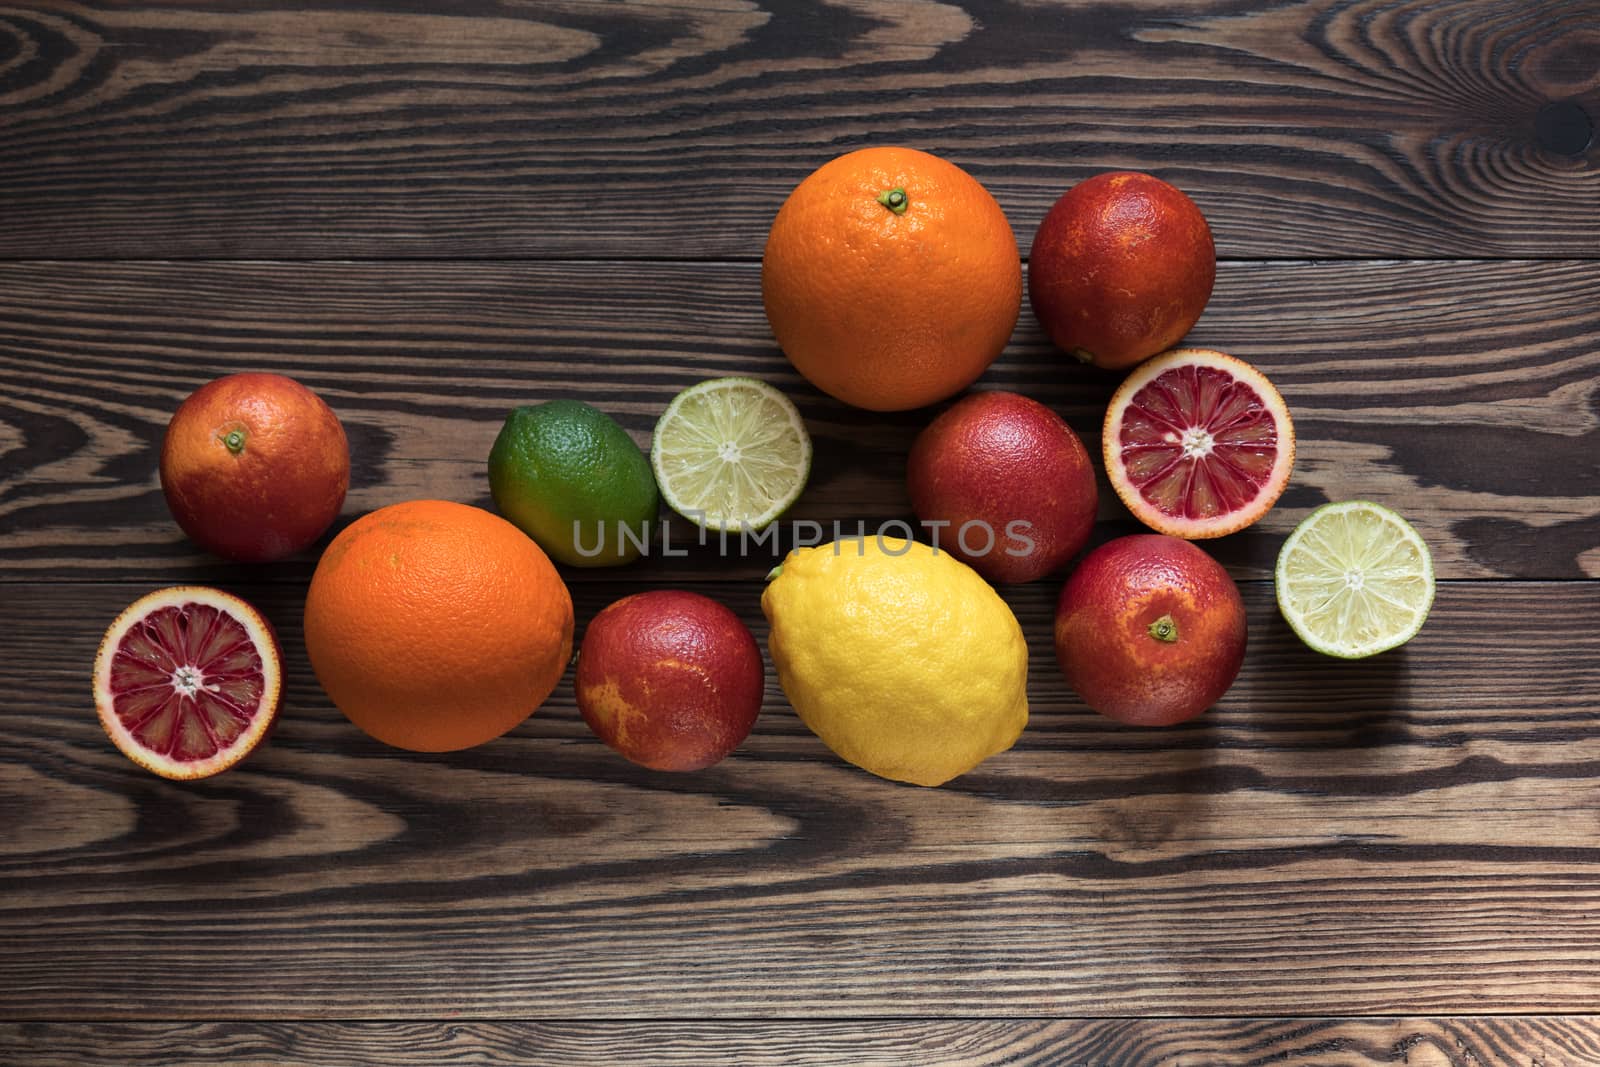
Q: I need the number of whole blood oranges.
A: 5